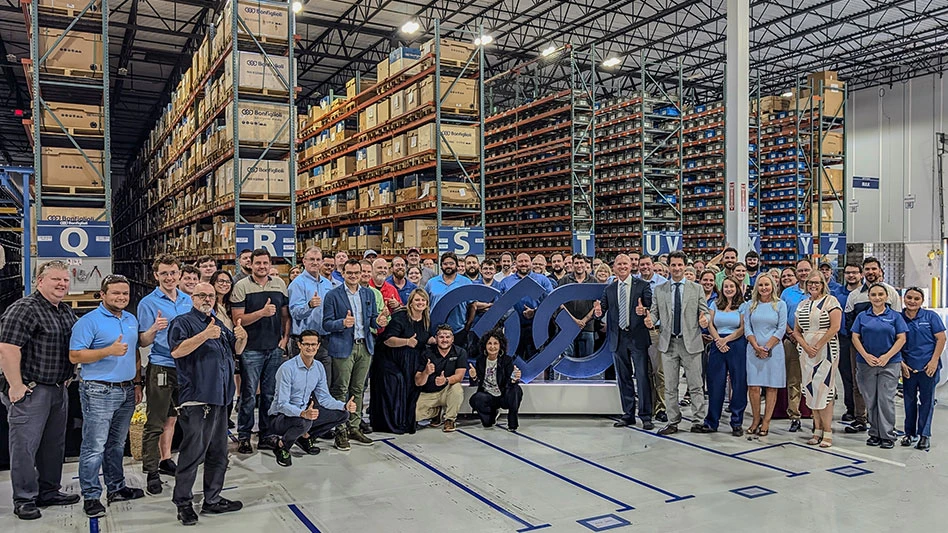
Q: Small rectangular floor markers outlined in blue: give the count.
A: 3